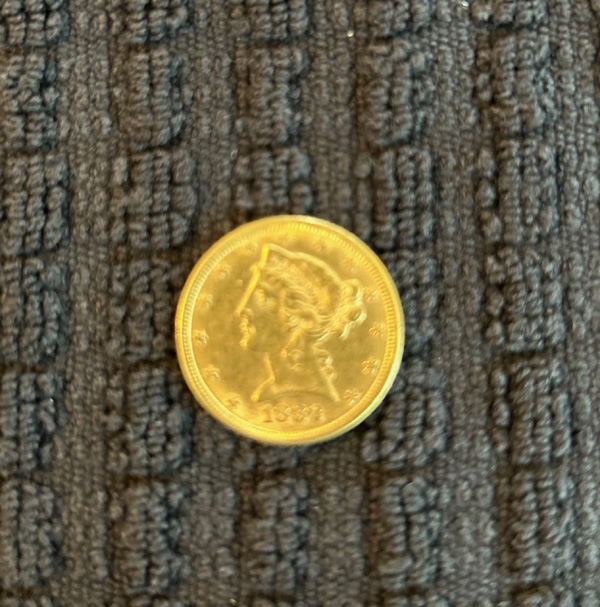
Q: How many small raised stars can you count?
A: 13